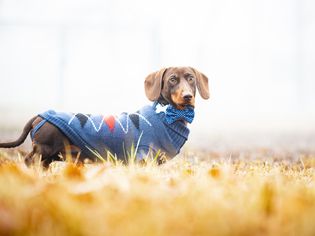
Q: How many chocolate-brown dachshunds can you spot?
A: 1